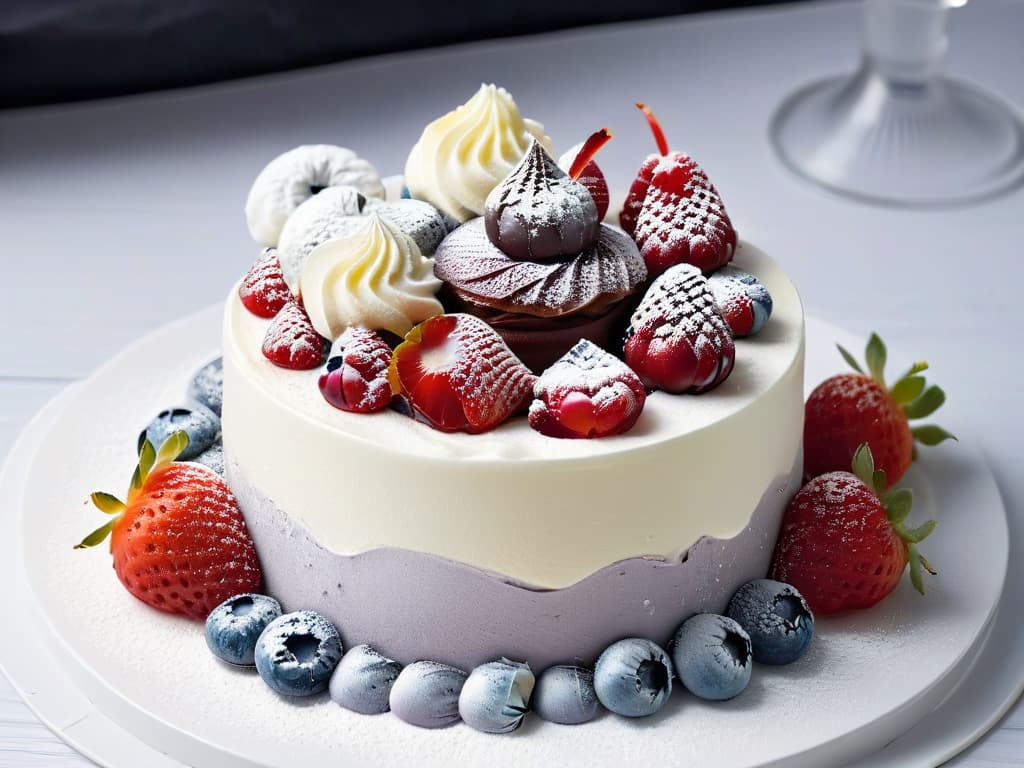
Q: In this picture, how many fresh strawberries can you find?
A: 3